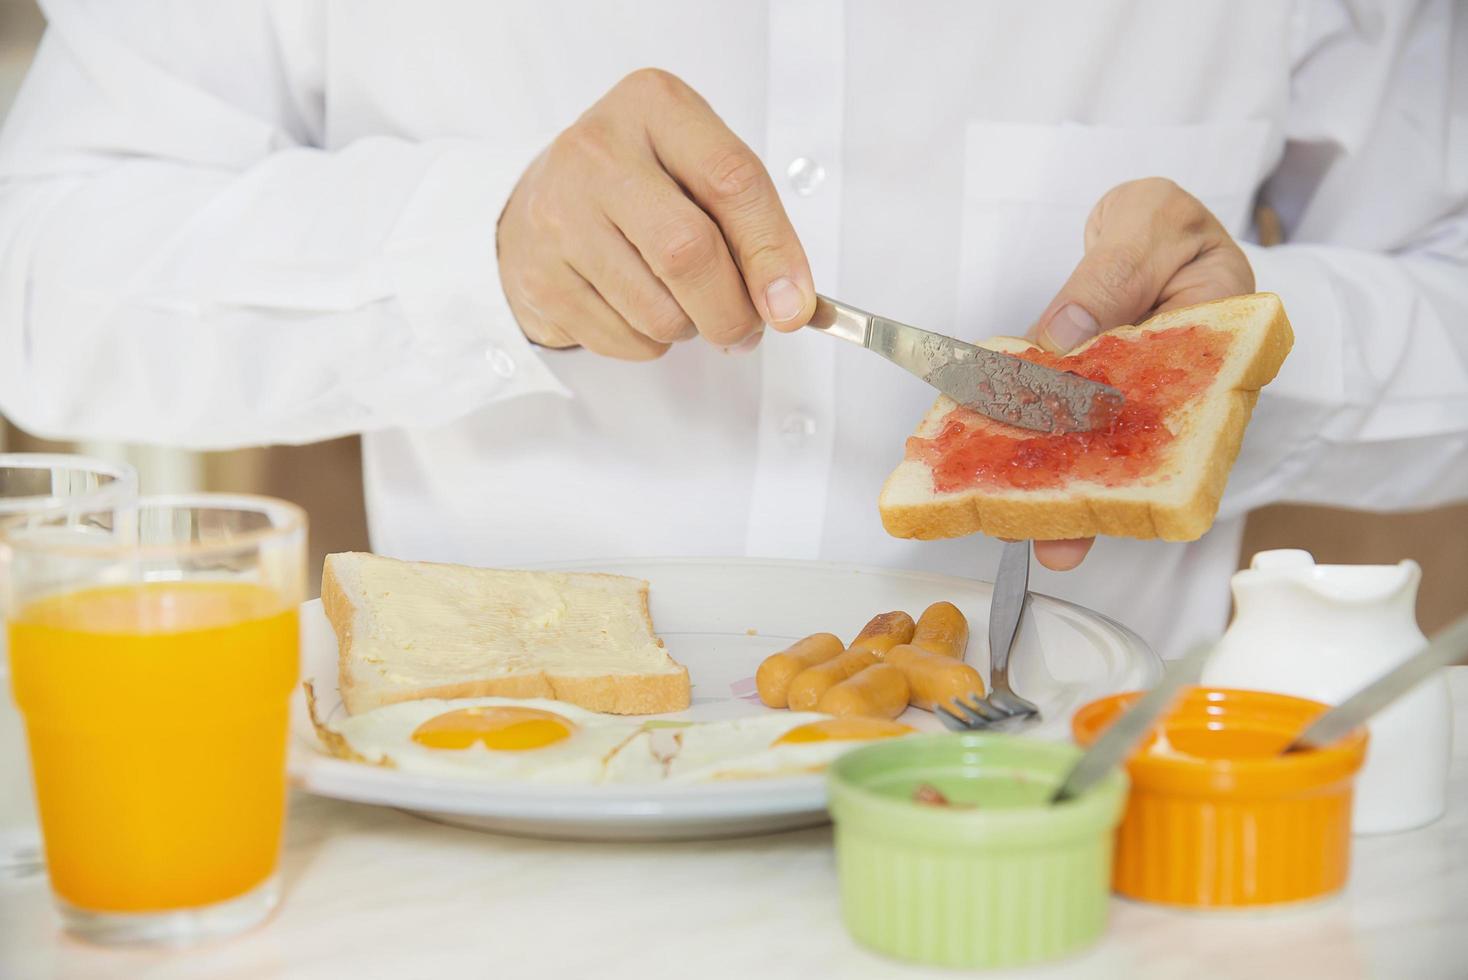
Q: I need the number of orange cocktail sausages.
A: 6